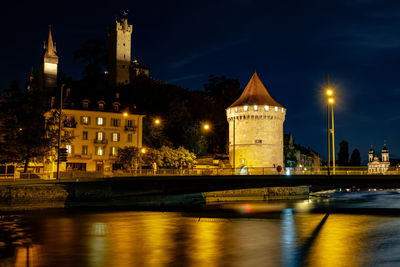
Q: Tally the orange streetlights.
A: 6